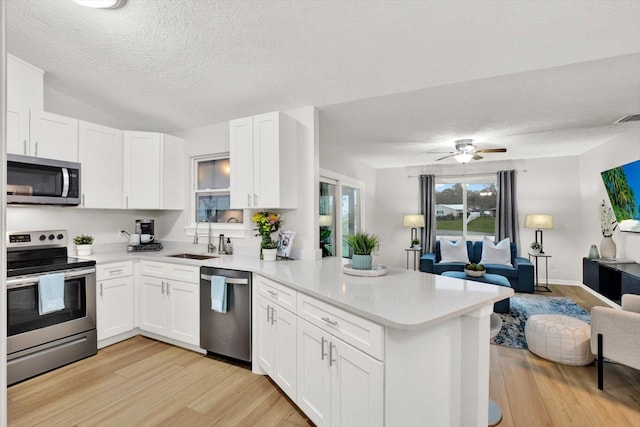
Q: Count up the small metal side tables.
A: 2